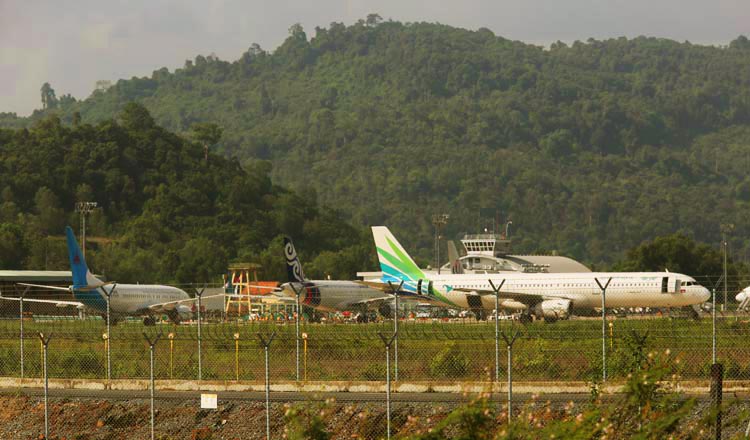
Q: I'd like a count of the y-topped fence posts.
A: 14